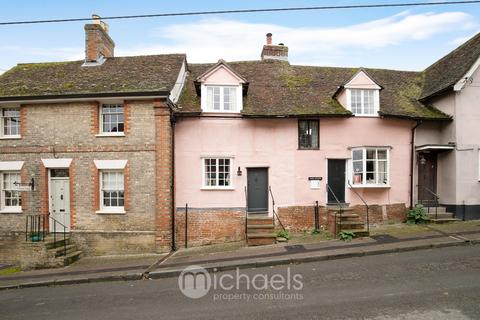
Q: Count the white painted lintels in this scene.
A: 3